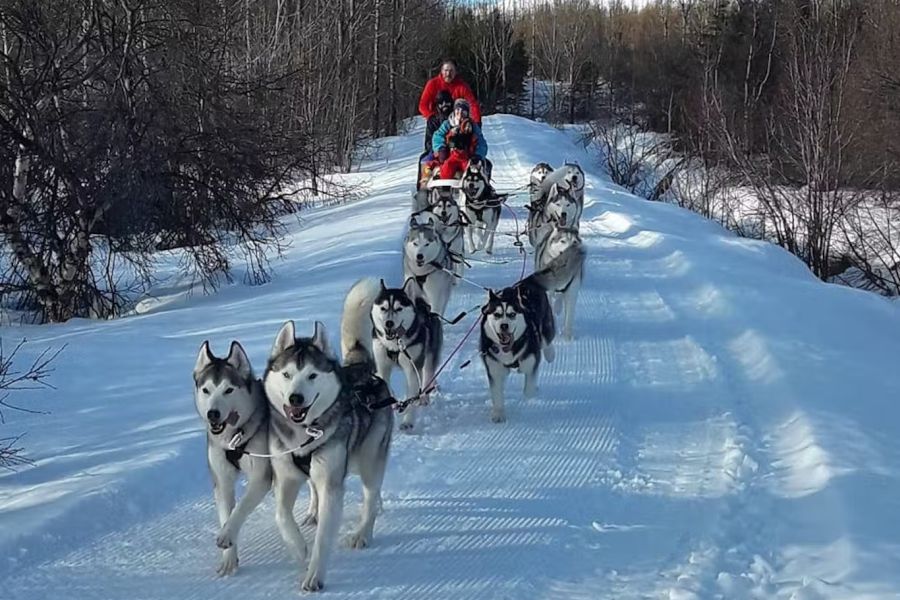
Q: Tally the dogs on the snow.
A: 11